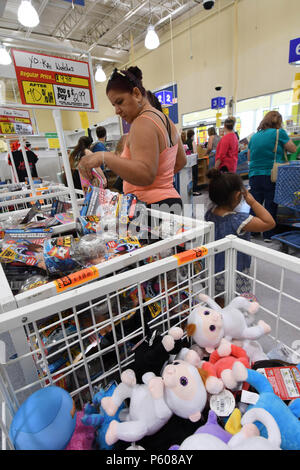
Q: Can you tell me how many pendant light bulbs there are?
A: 4